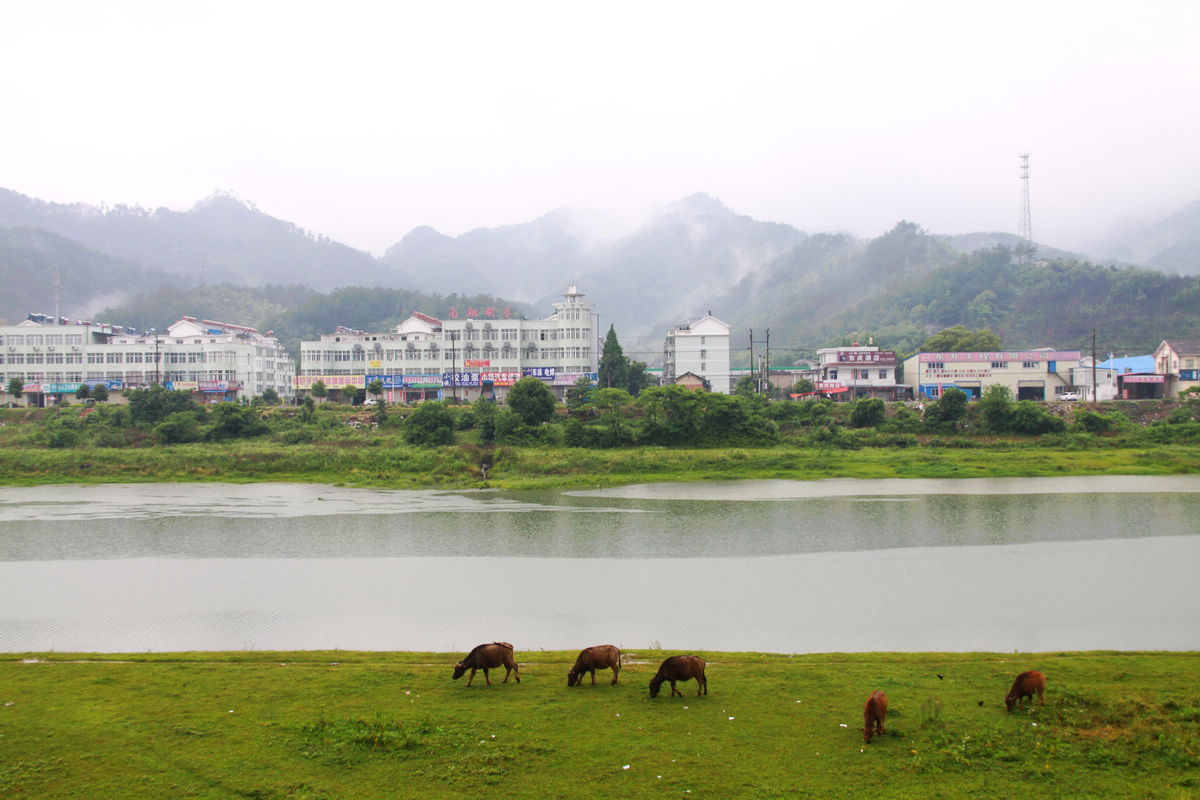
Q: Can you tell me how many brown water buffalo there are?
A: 5